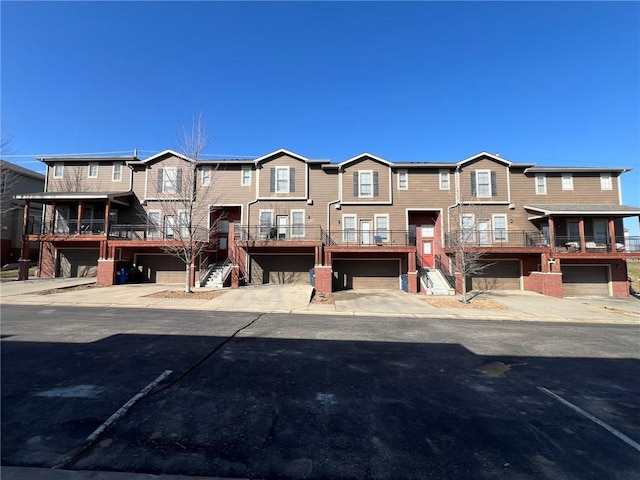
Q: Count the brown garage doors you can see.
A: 6